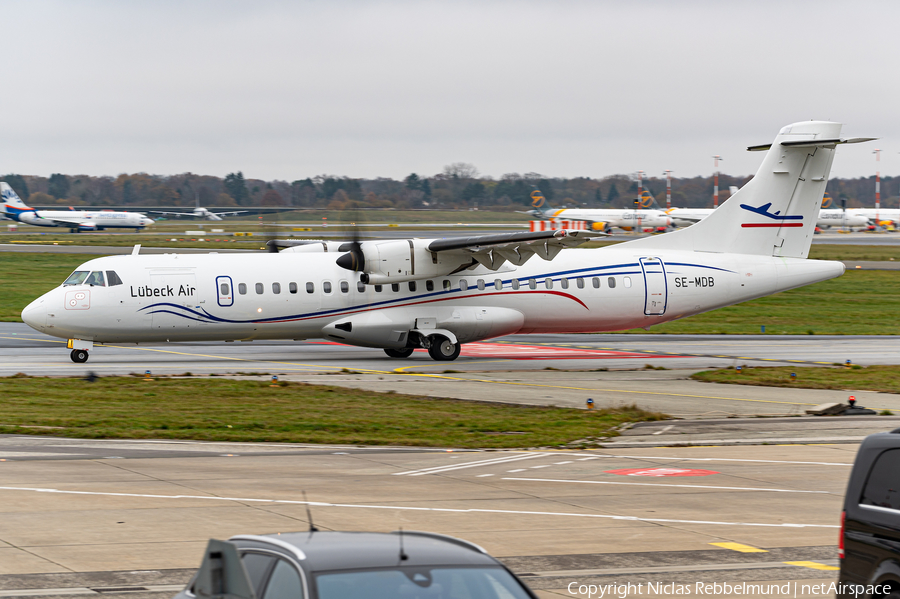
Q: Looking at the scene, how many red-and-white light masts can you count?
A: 4